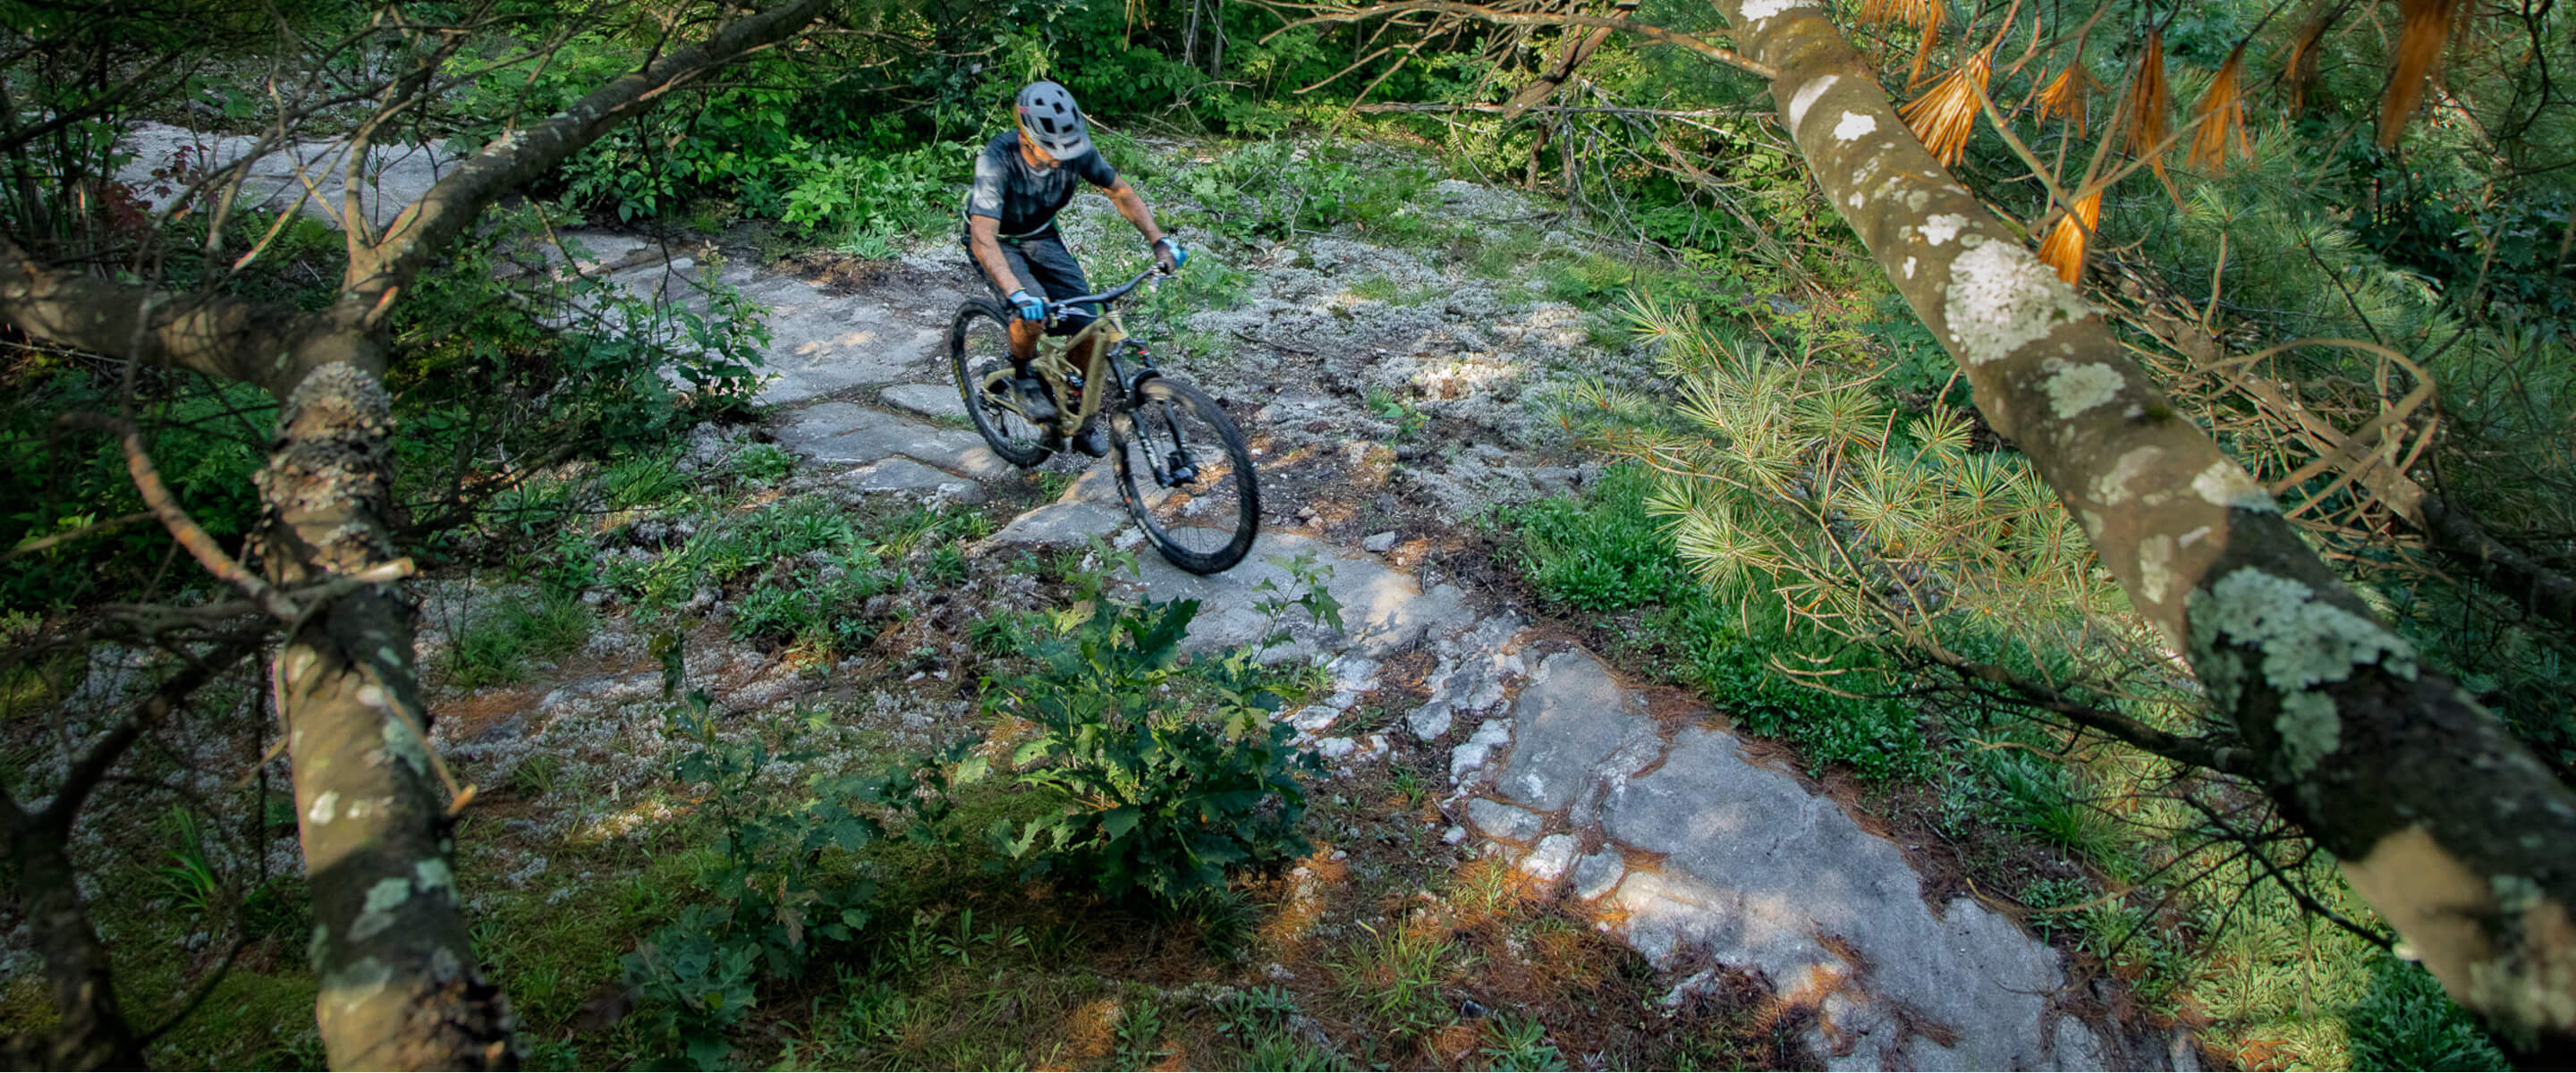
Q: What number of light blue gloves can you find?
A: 2